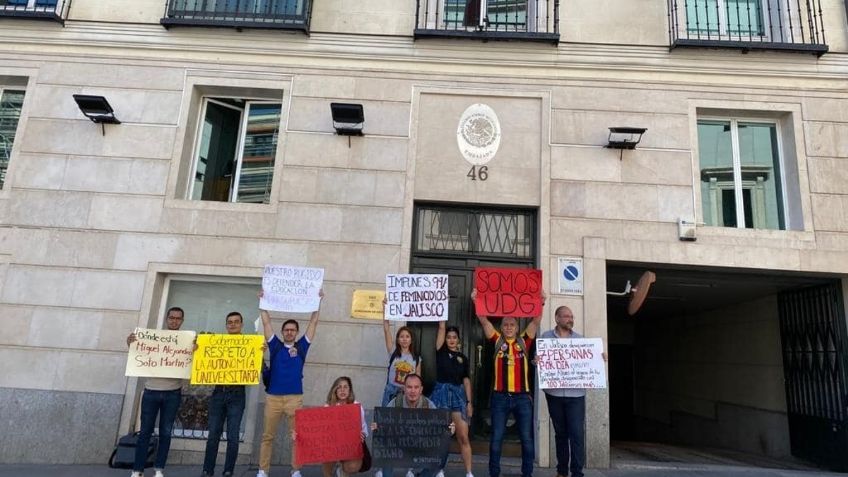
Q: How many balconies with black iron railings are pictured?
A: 4